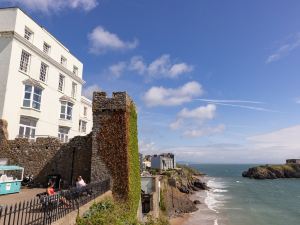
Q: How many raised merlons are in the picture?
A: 2